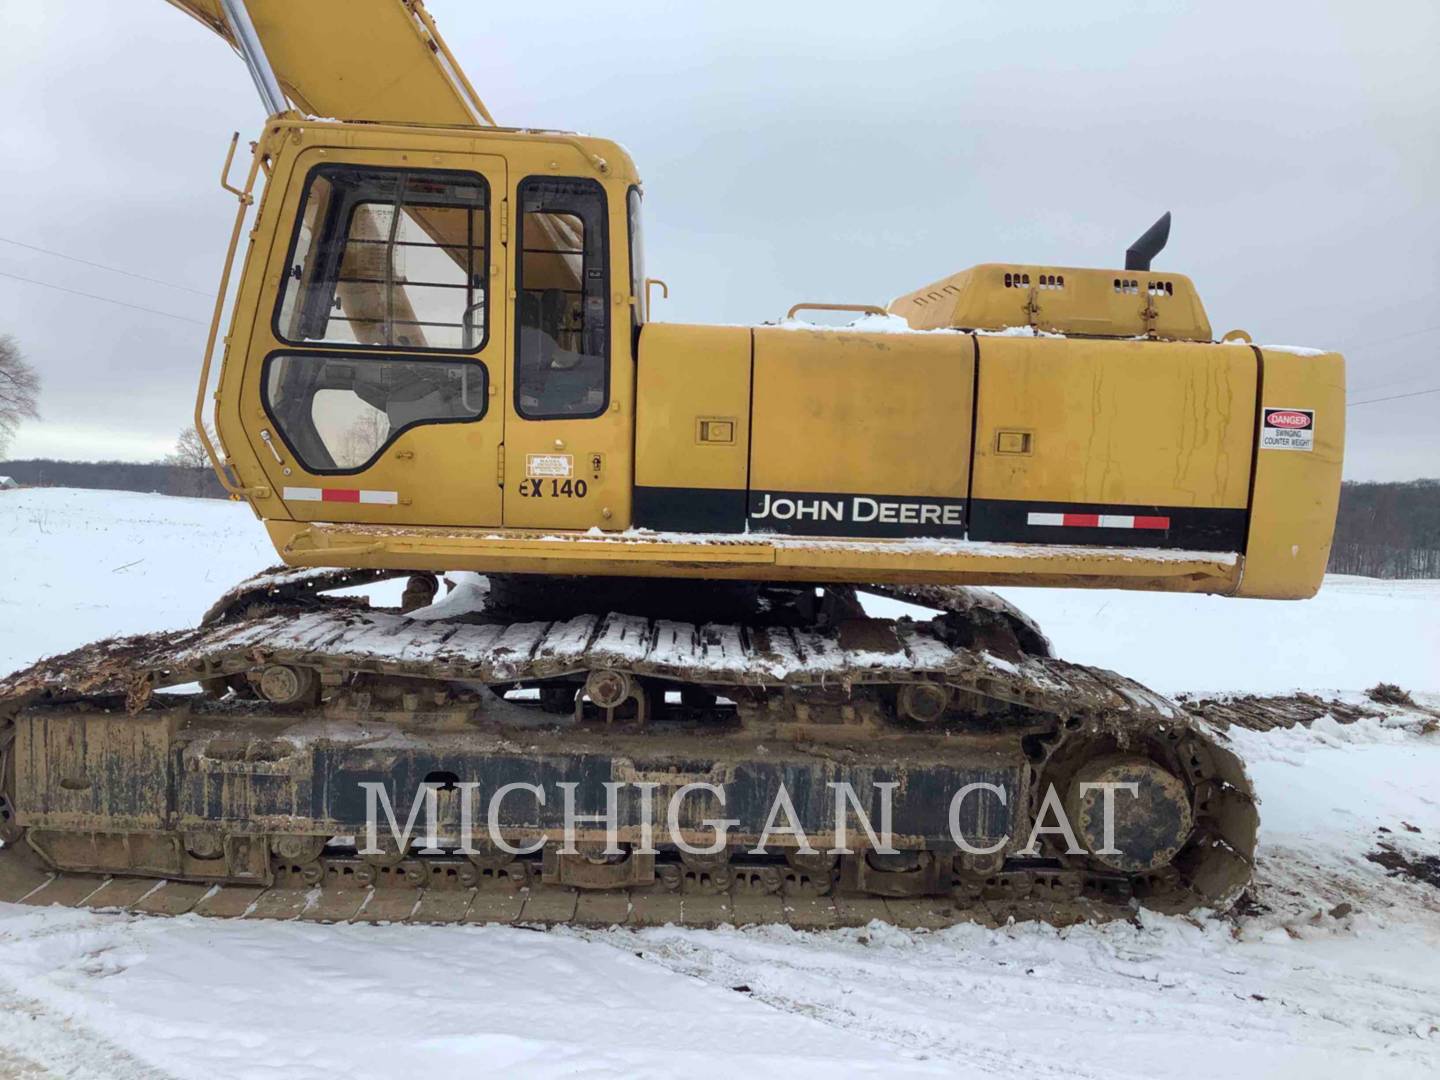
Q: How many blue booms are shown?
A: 0